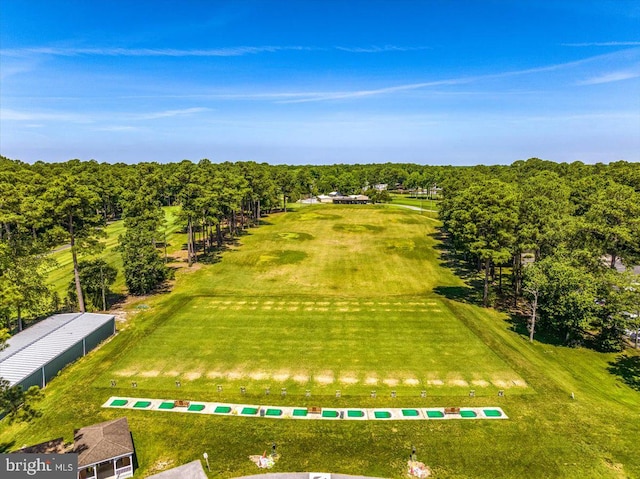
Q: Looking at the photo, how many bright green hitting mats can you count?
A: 15